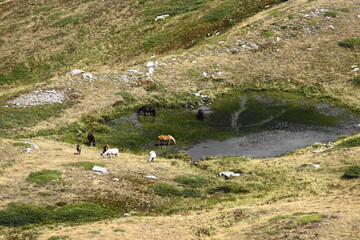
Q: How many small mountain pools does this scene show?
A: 1